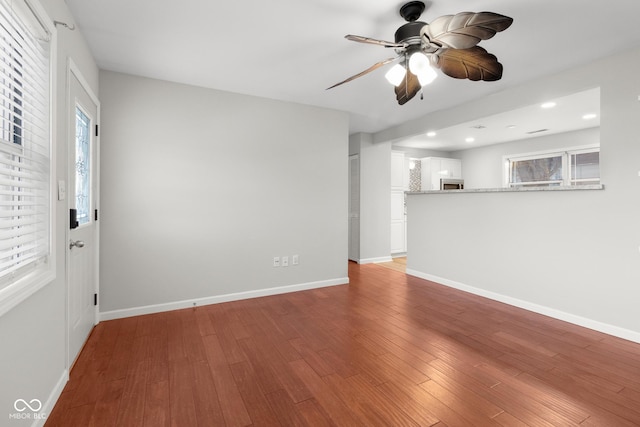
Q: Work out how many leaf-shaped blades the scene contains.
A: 5